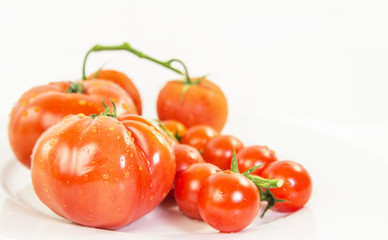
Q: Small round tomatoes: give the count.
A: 8